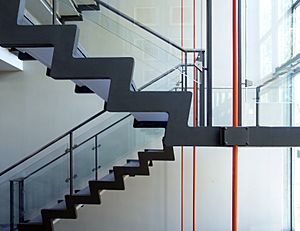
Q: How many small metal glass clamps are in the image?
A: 8